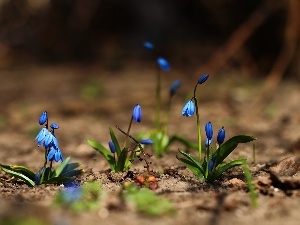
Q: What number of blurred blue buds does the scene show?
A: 3